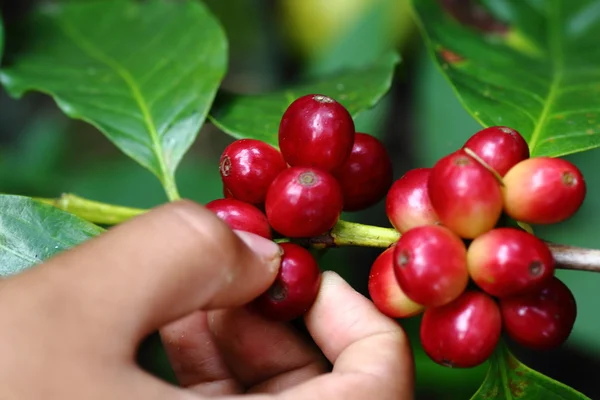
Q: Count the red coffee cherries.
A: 15